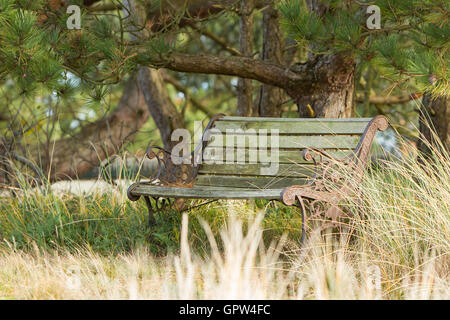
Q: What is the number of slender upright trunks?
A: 2